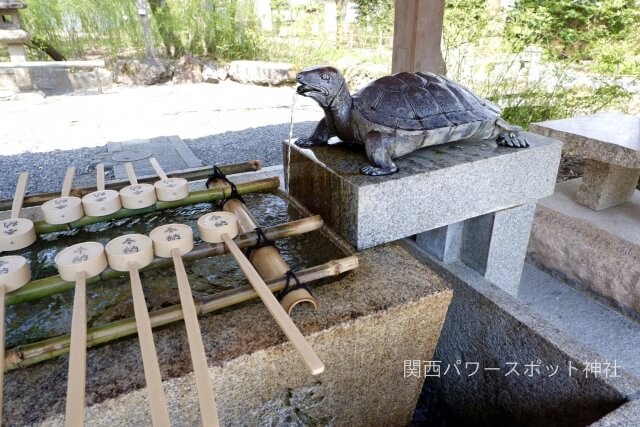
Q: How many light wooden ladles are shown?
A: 10